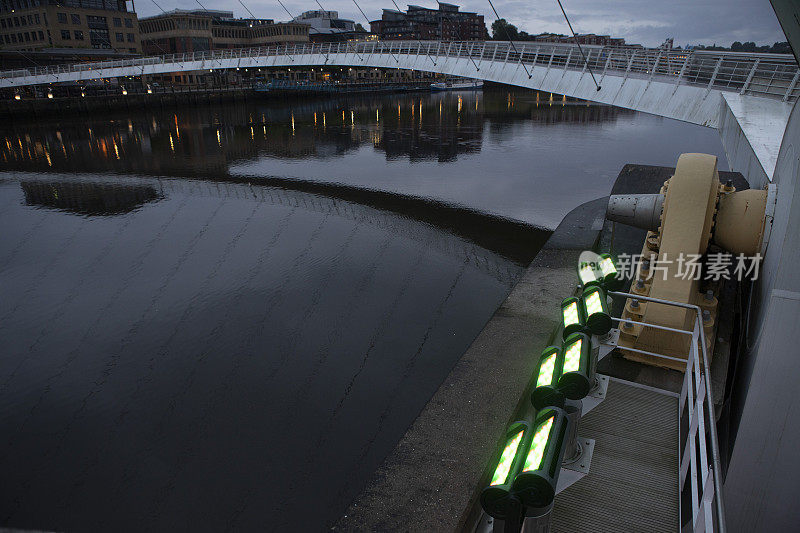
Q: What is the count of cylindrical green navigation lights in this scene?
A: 8